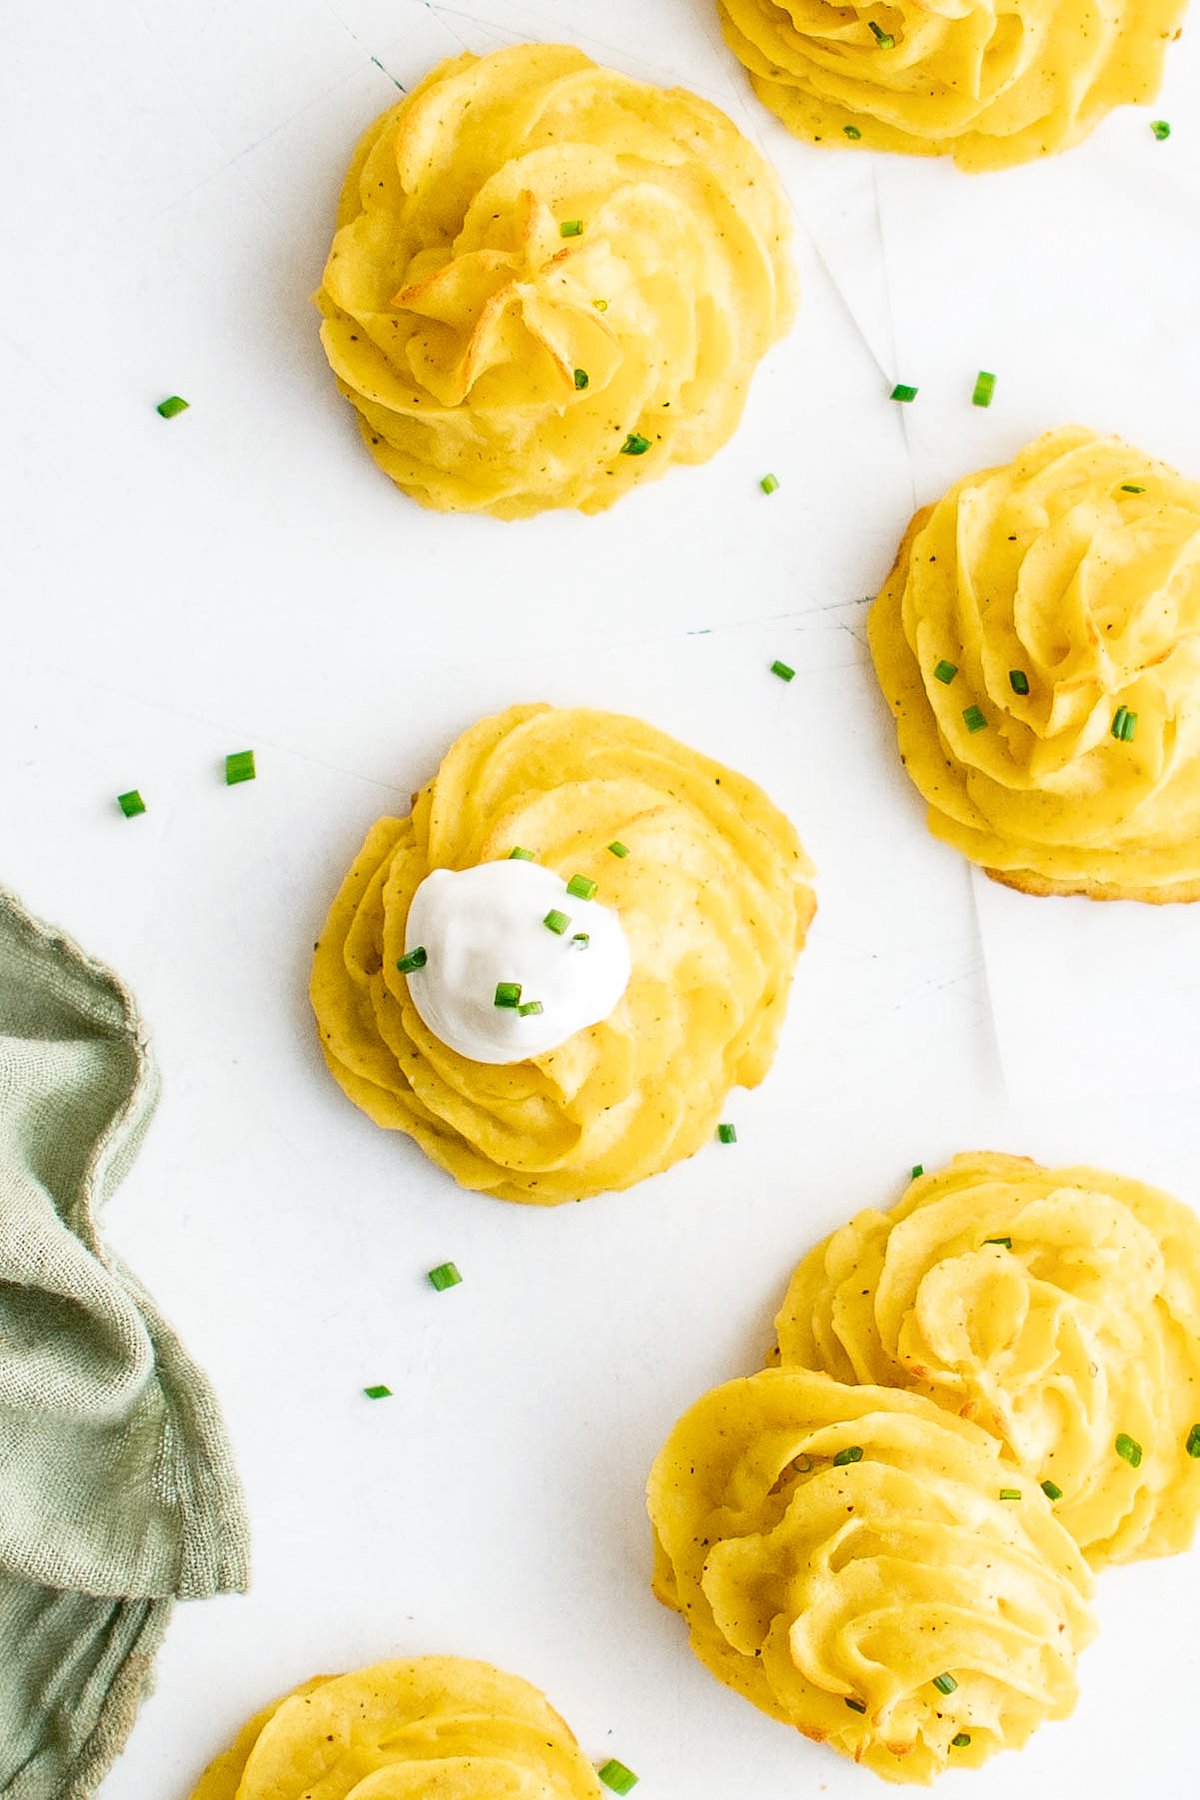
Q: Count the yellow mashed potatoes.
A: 7